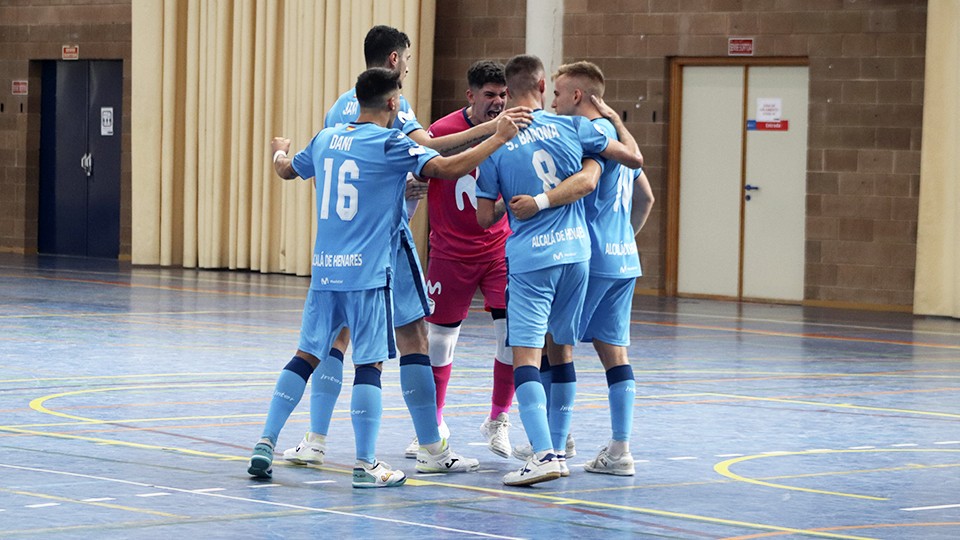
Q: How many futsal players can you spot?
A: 5